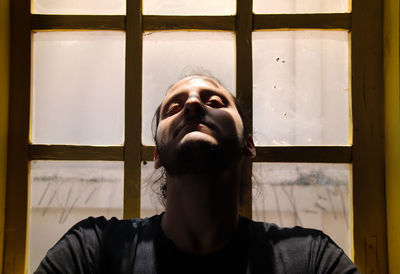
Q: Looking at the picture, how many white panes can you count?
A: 9